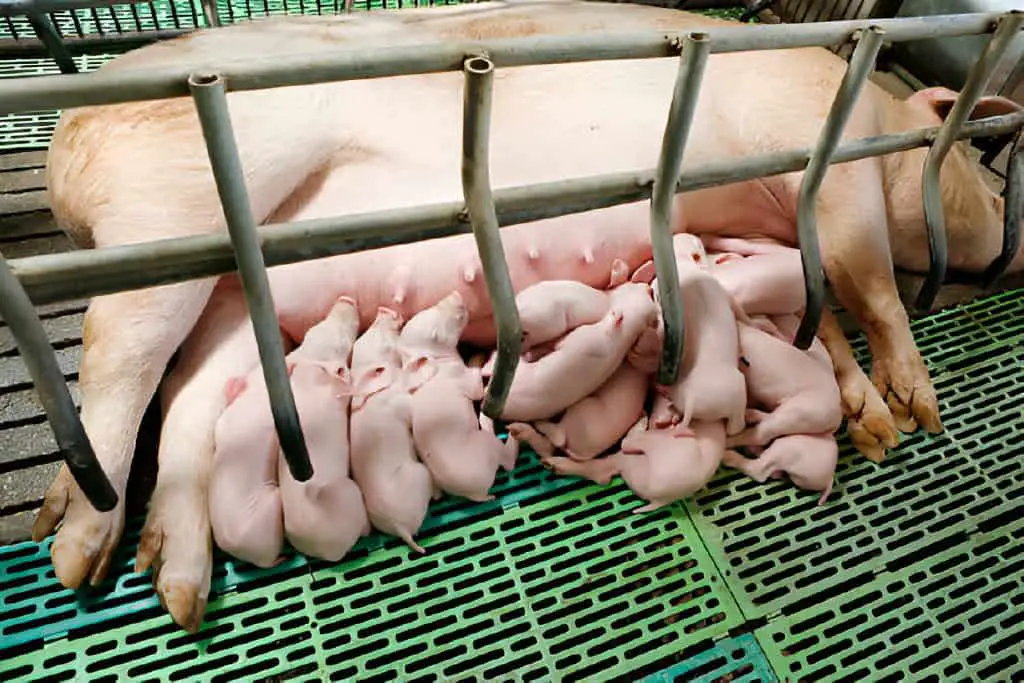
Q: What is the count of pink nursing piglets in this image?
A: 12